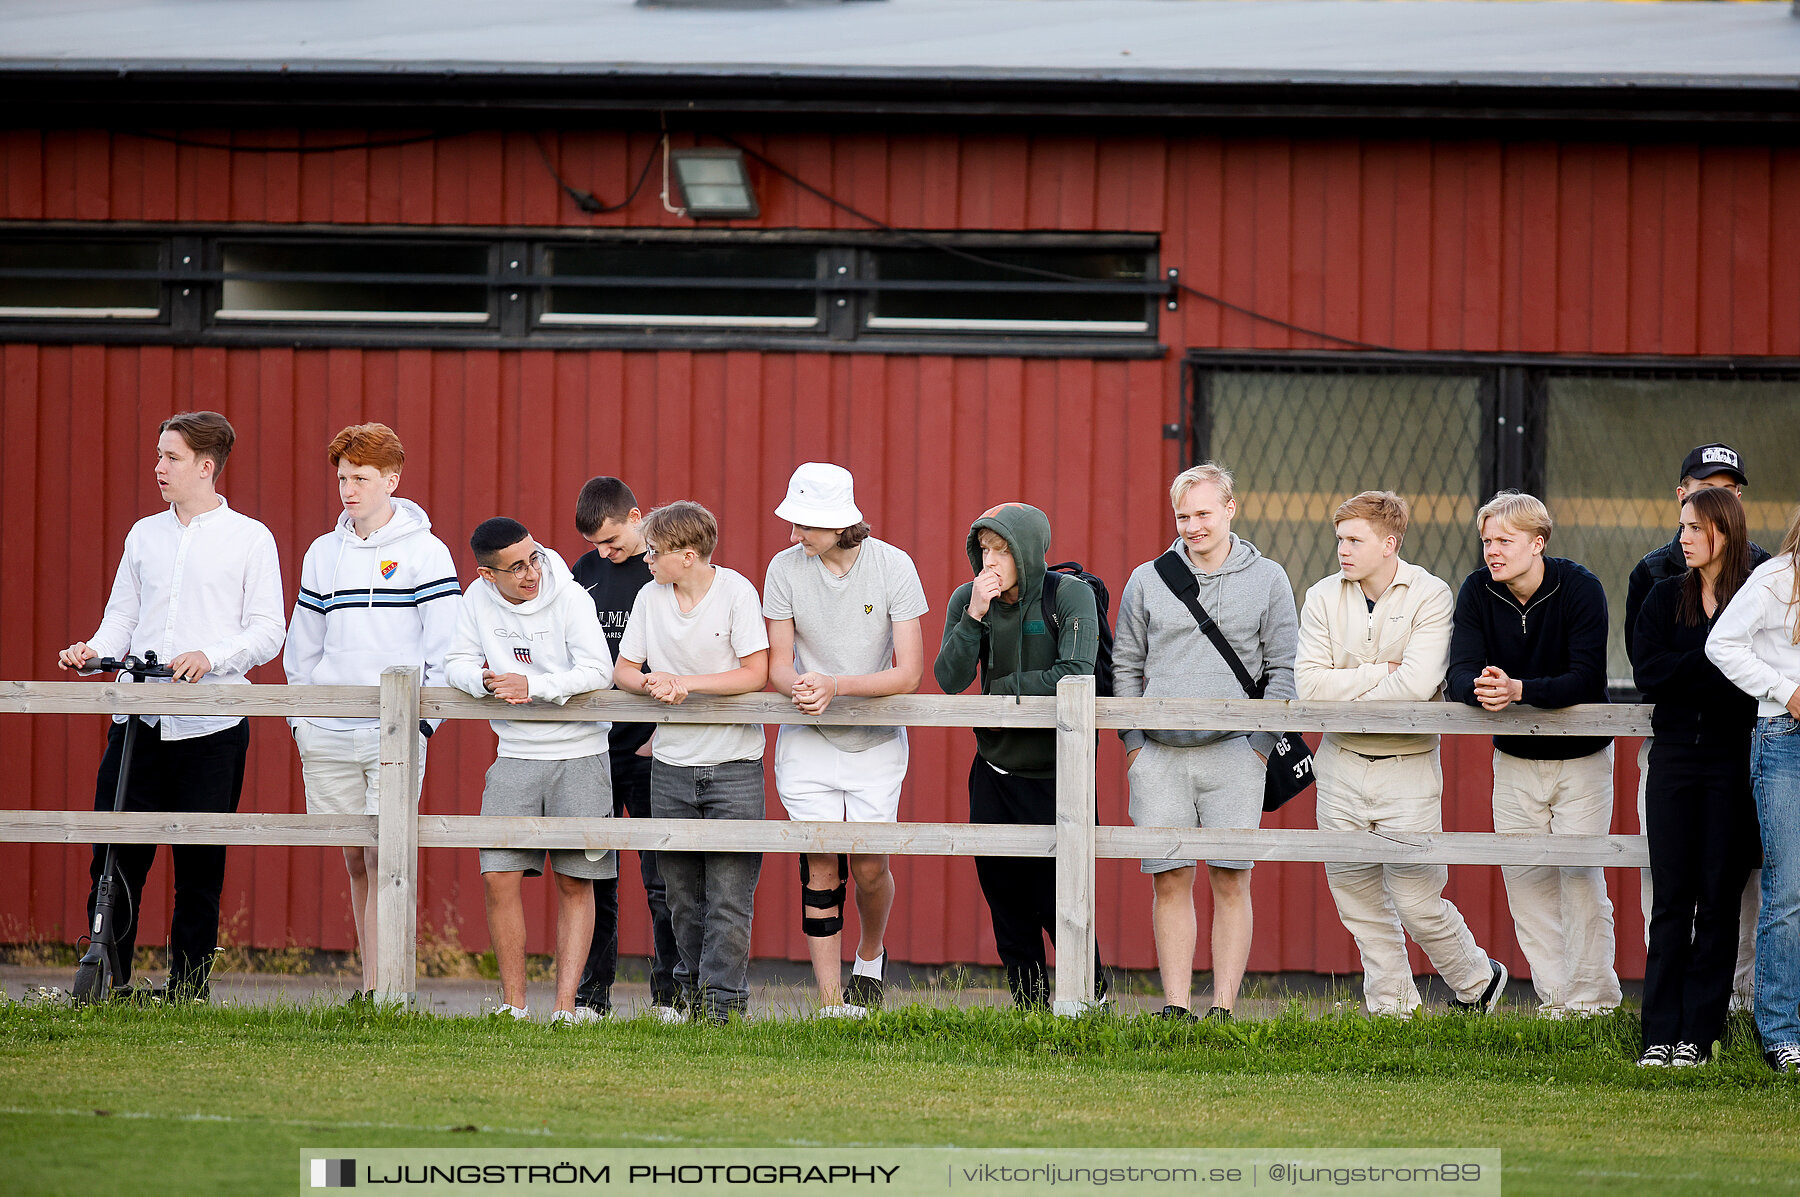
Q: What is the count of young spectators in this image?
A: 13